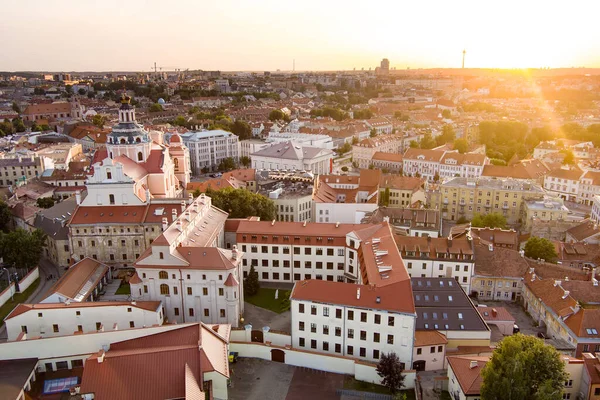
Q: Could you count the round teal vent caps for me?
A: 0